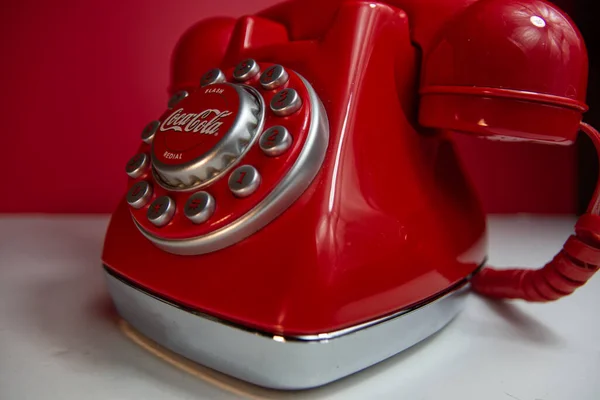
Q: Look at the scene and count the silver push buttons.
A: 12